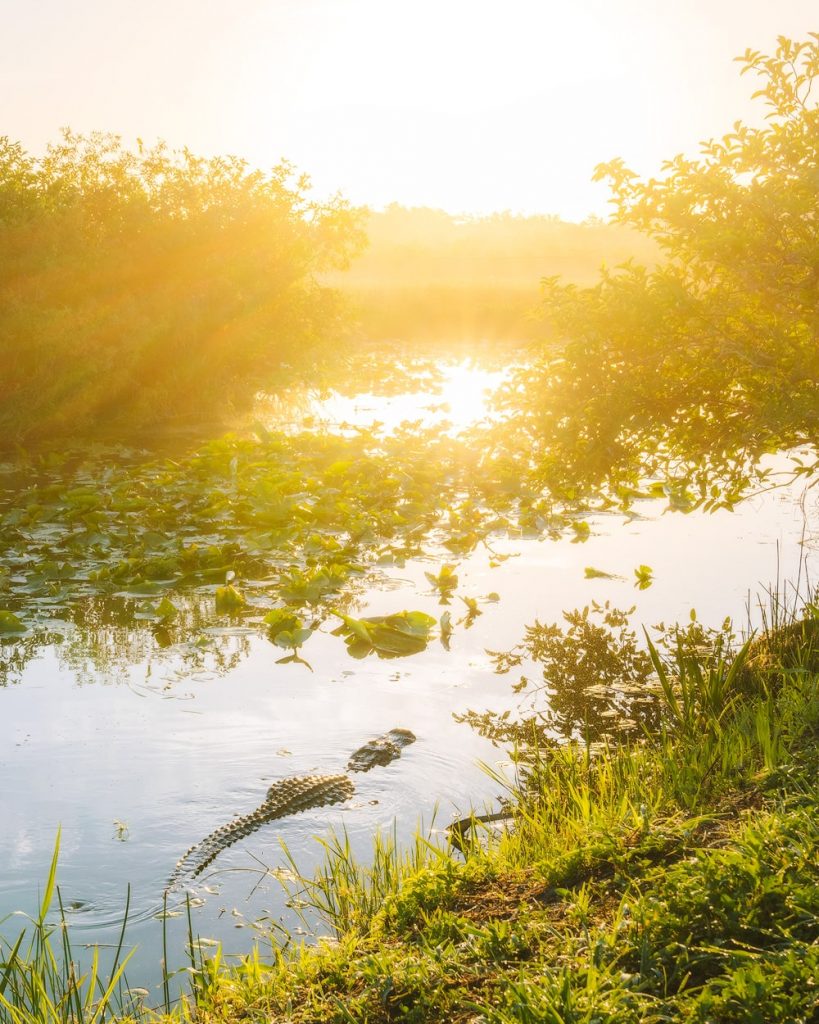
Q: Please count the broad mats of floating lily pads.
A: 1